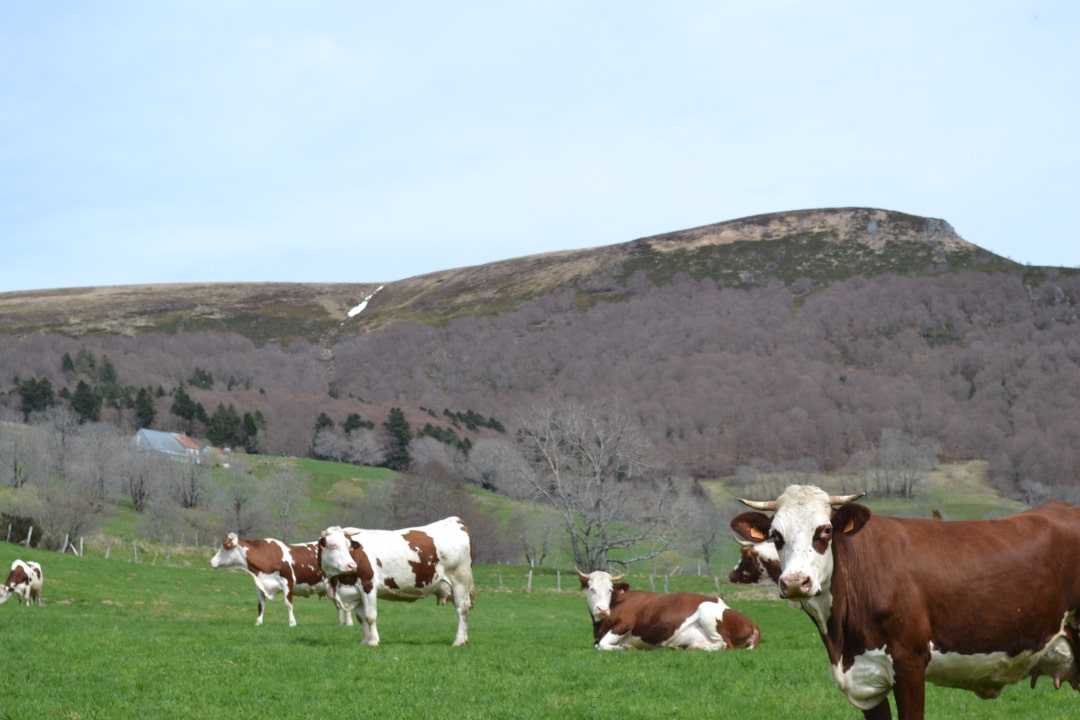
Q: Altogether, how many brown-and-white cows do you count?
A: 6